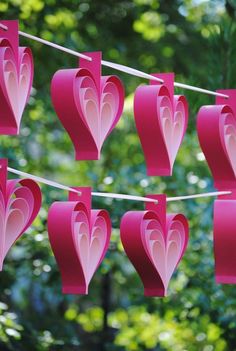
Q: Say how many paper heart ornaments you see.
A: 8